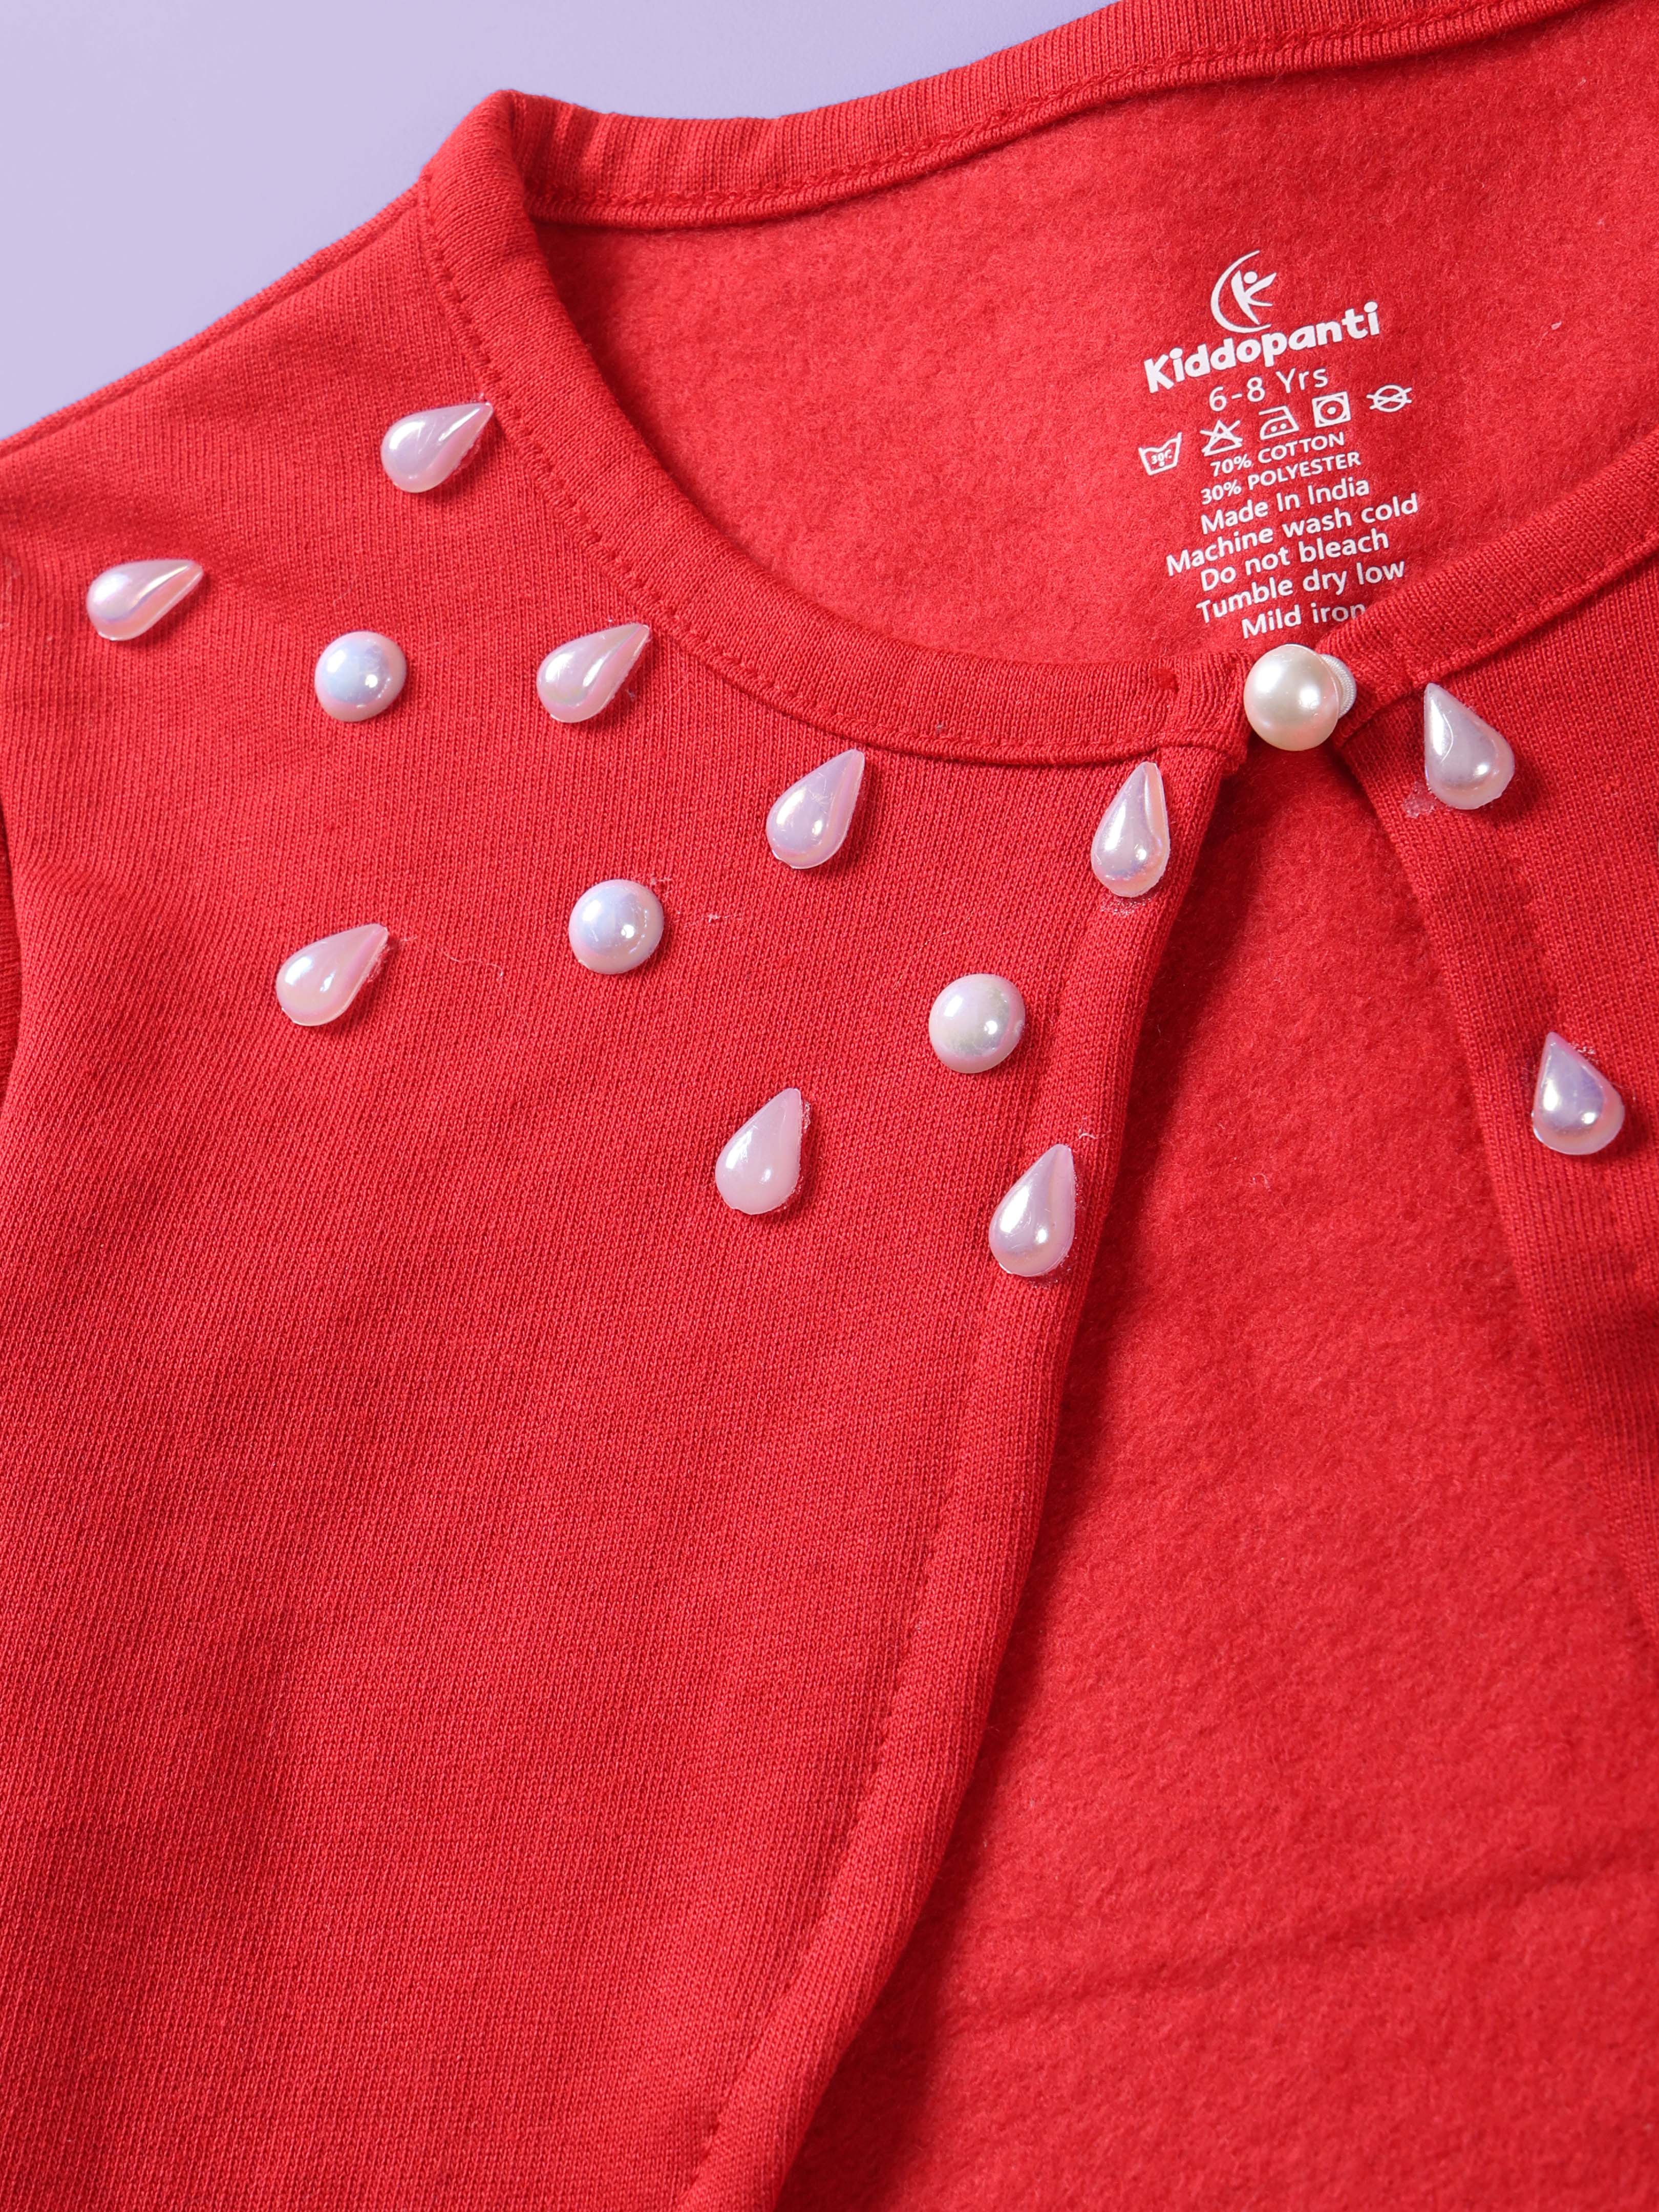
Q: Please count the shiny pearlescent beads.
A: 14